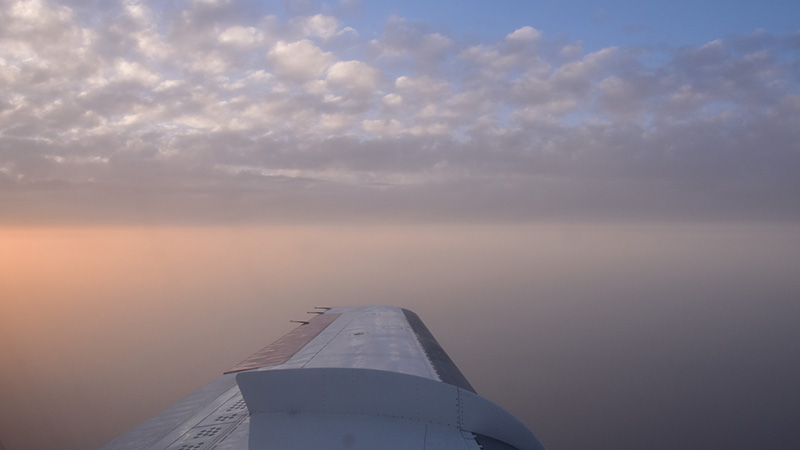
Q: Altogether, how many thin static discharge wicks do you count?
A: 3